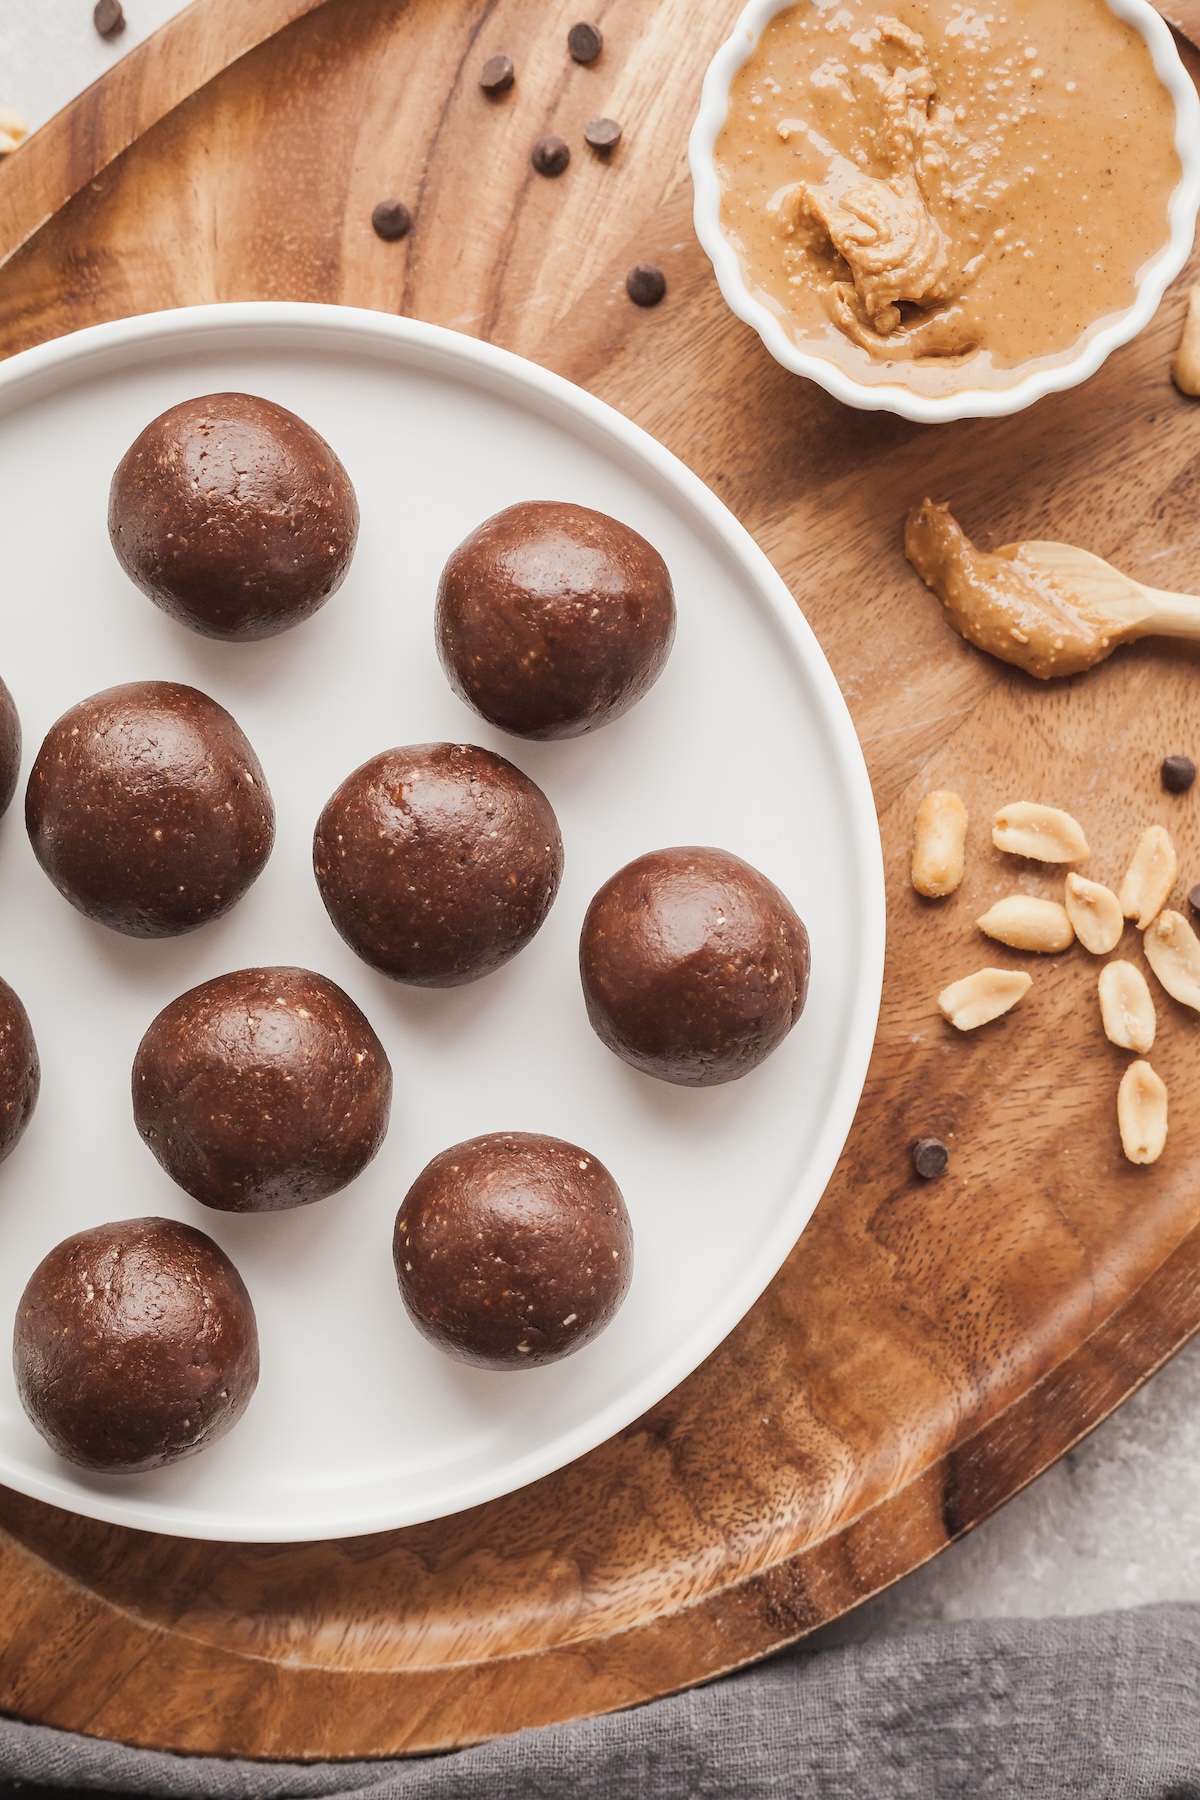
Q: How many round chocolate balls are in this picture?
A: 10